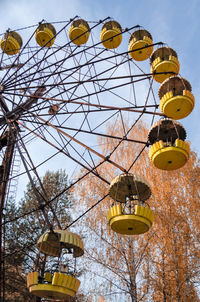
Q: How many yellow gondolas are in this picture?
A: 10